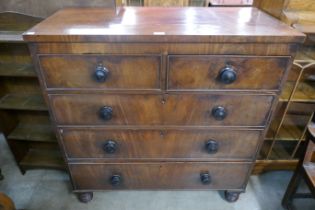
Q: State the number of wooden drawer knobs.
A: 8